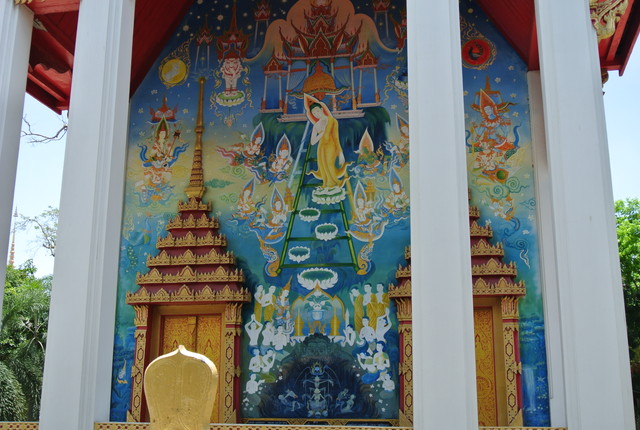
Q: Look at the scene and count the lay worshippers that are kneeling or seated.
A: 12